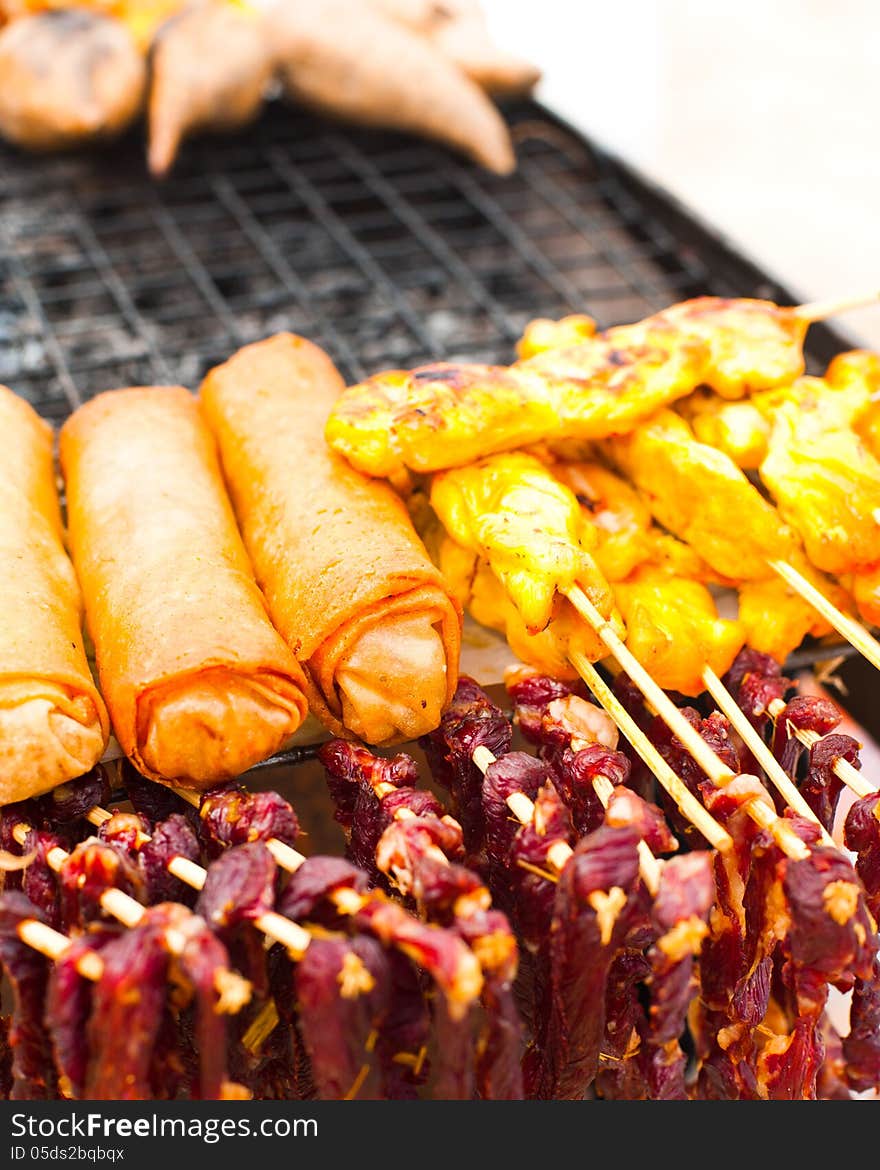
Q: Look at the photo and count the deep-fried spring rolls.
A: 3